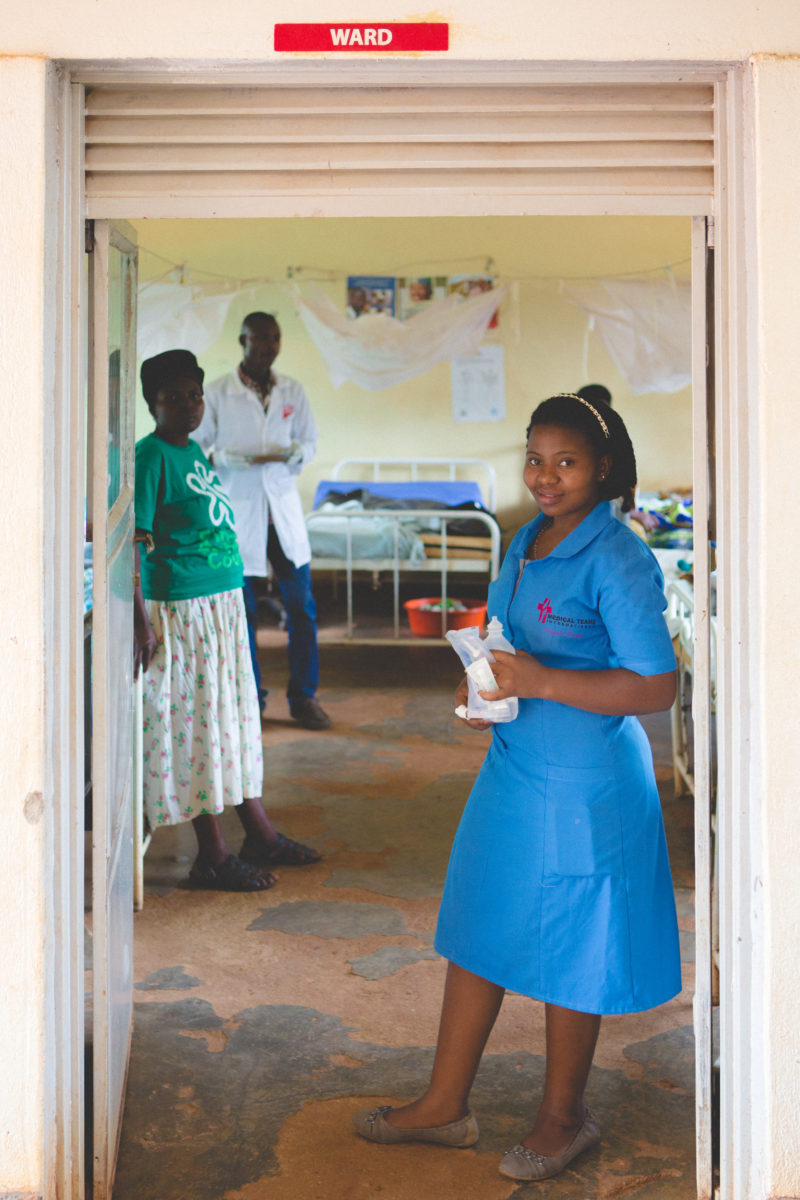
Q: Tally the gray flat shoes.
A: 2